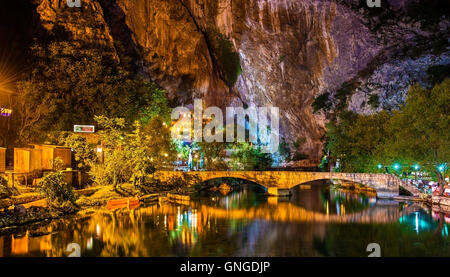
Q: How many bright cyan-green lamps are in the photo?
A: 4